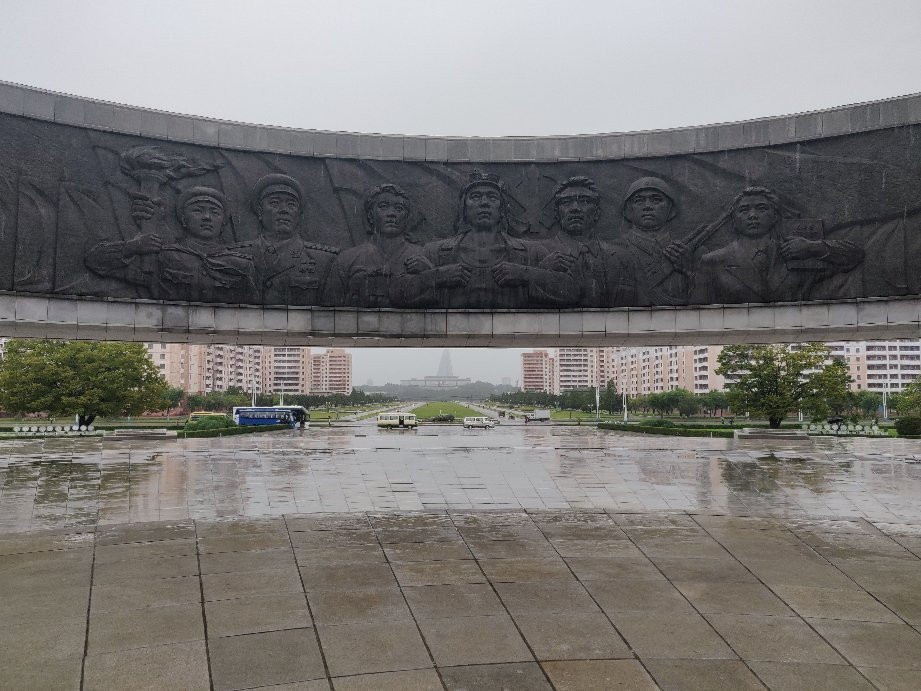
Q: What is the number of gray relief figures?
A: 7